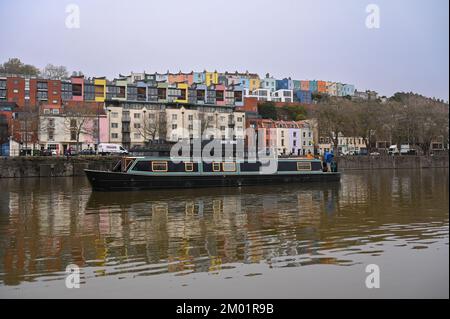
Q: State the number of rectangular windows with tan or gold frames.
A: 5